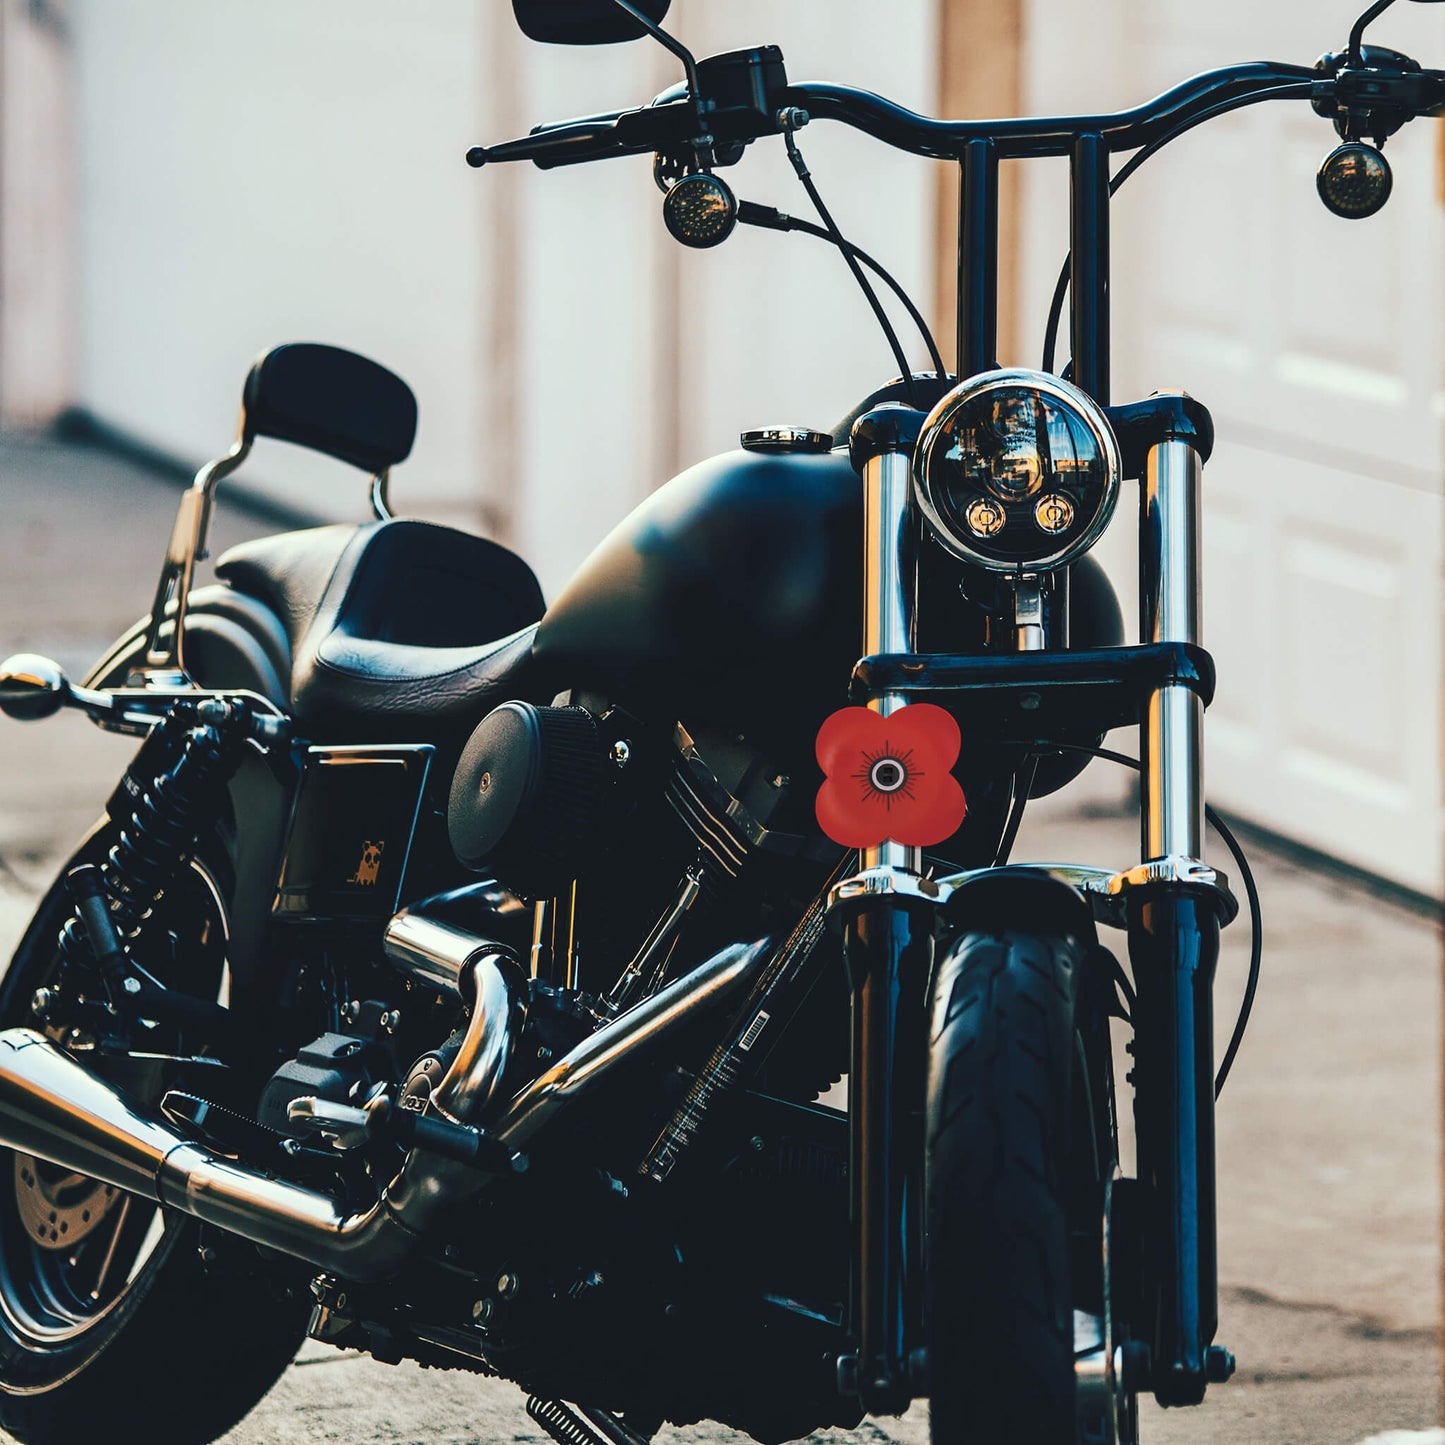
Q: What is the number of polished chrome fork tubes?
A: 2